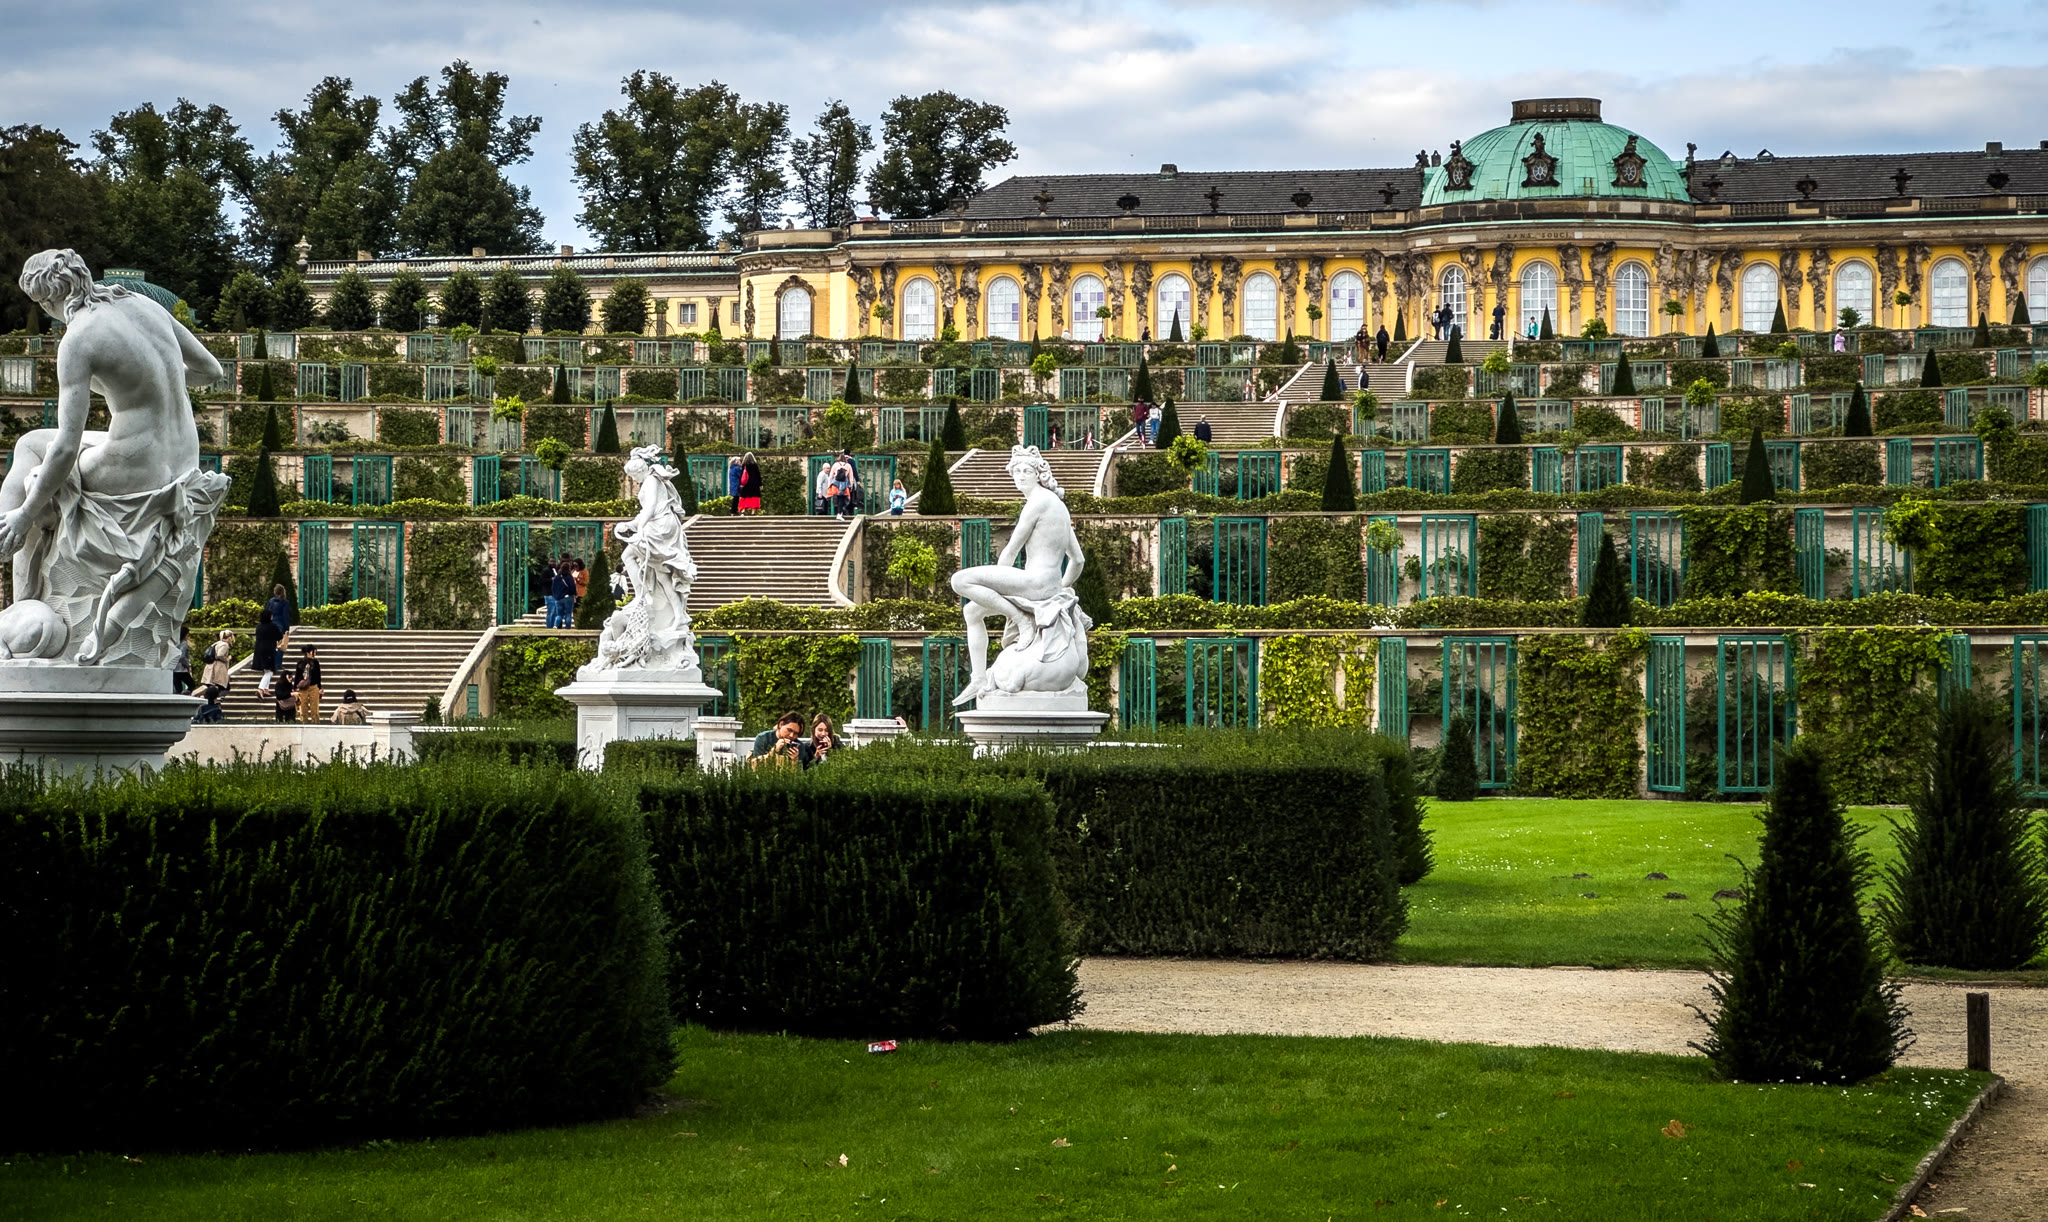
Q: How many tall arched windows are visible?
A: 14